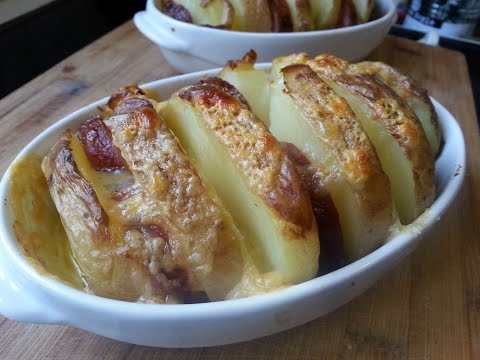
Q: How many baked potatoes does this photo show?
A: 2